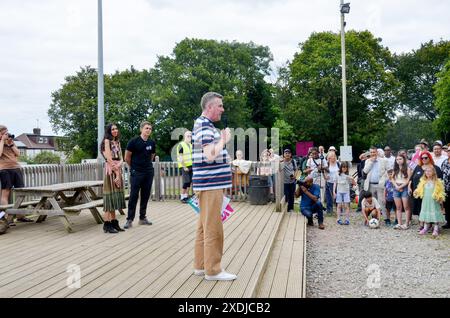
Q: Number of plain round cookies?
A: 0